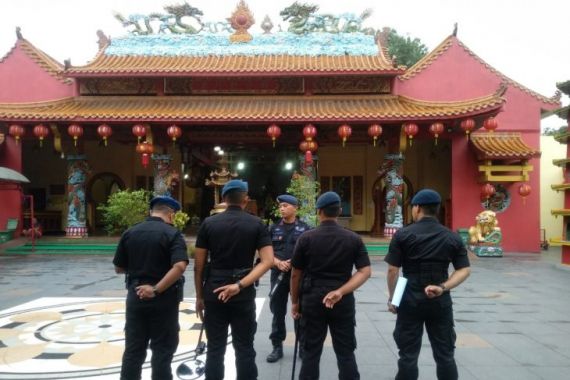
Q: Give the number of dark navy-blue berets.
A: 5